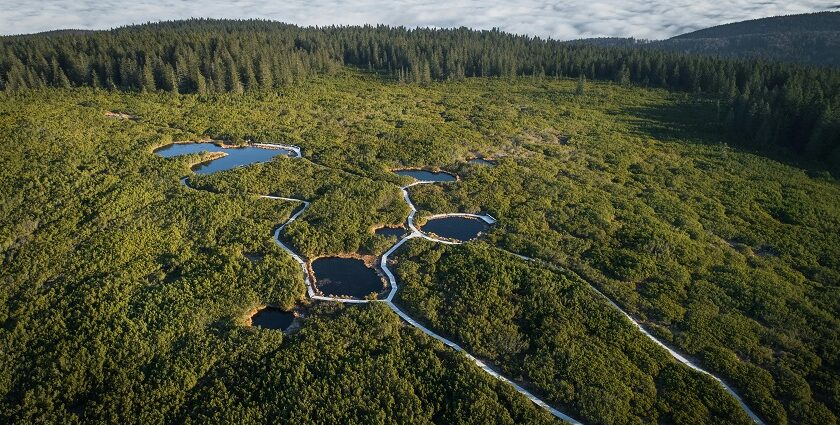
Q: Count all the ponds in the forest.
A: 7